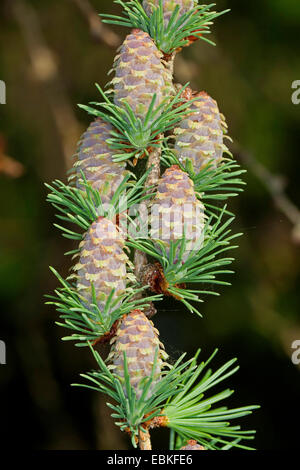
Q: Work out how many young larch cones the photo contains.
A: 8